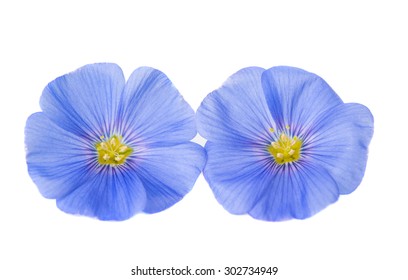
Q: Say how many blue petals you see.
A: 10